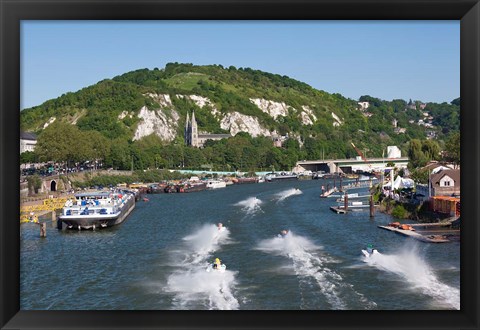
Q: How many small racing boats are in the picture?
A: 6